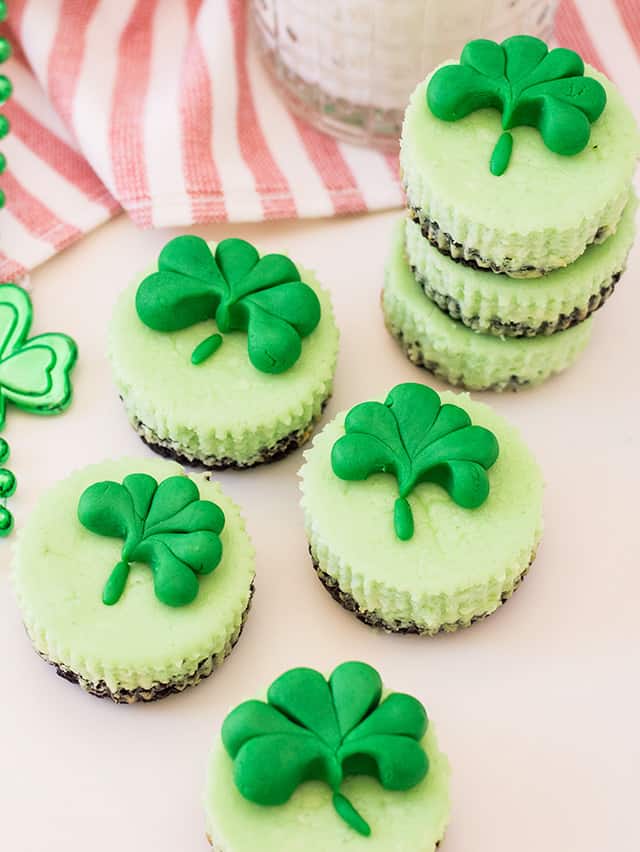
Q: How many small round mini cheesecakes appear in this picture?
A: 7